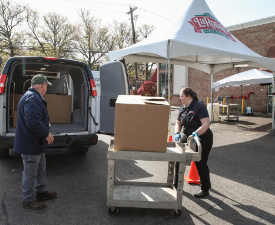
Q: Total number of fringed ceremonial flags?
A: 0